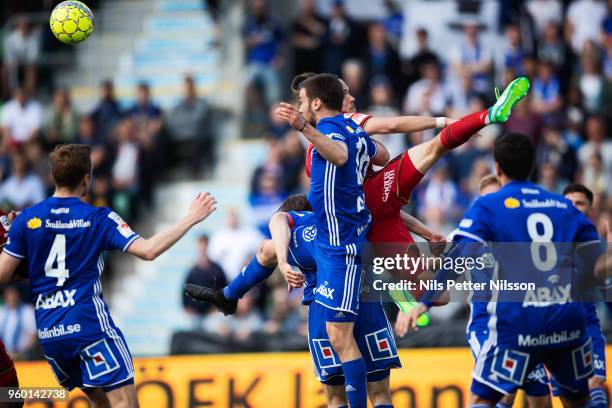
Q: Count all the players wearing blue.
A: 6